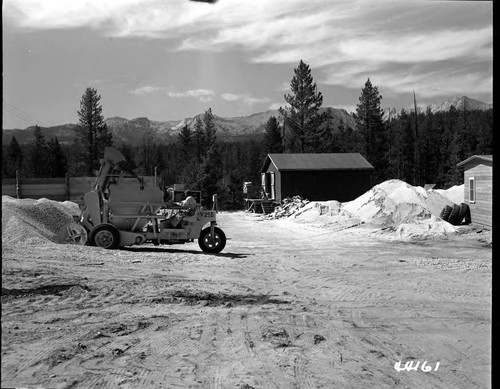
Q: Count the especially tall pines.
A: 3